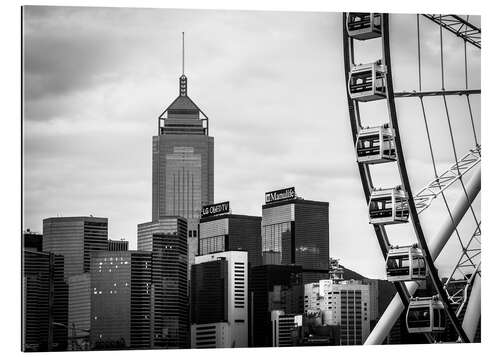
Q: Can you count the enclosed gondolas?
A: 6